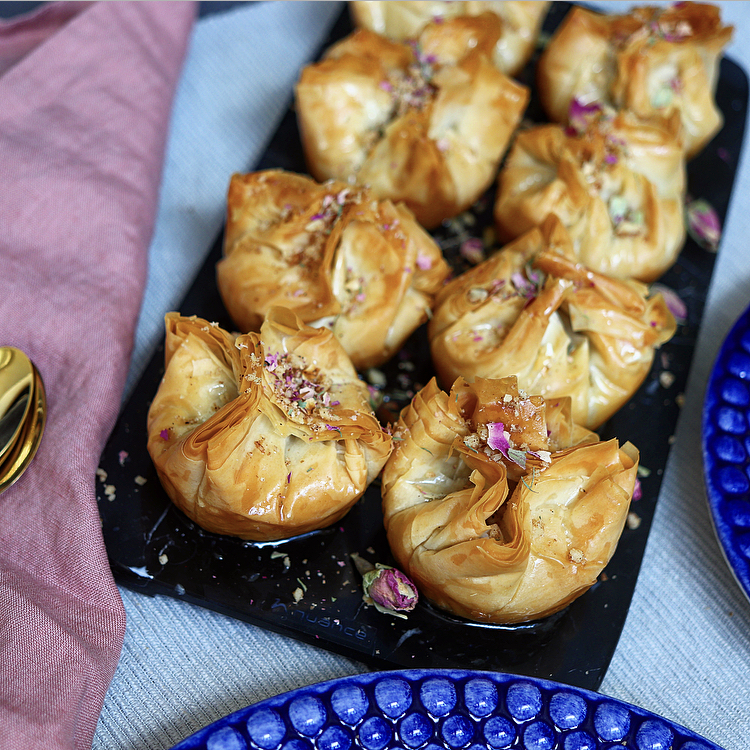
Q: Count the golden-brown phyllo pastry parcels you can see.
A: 8